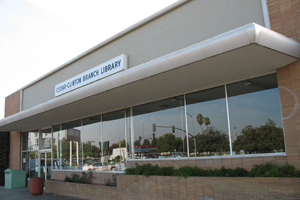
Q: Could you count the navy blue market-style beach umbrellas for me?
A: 0